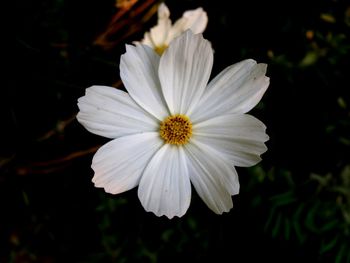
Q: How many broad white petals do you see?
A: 8